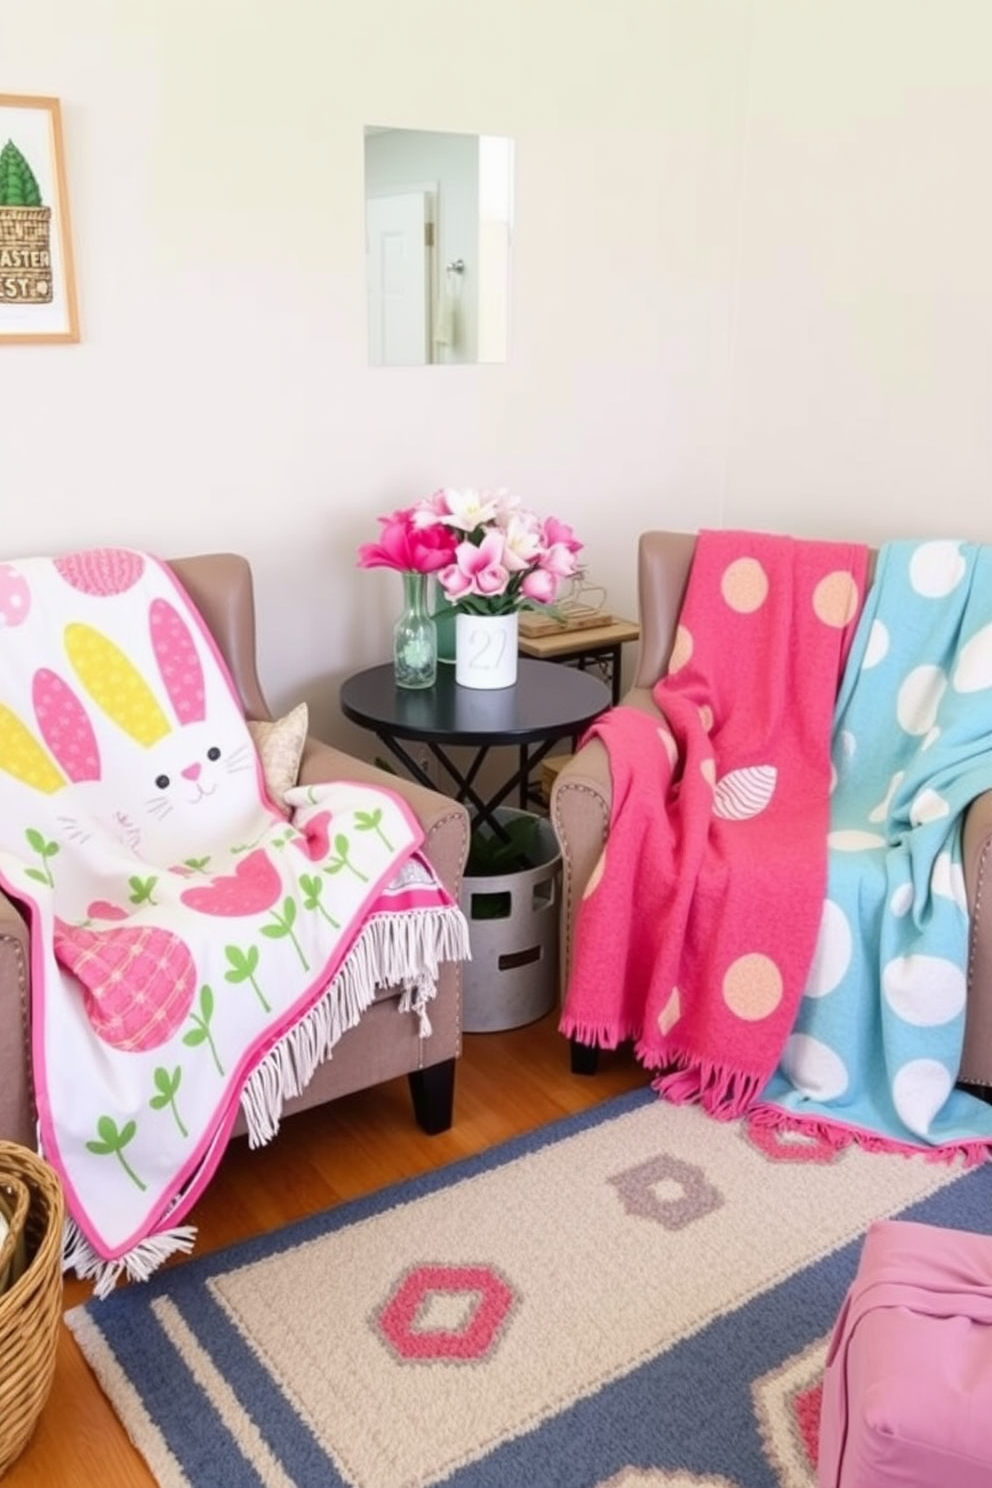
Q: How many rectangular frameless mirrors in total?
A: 1